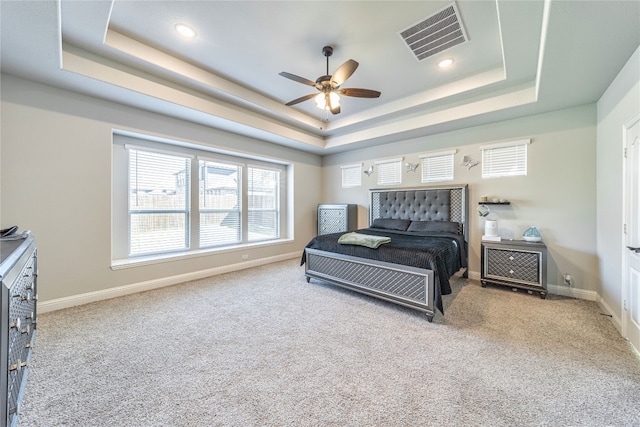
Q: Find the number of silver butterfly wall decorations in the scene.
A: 3